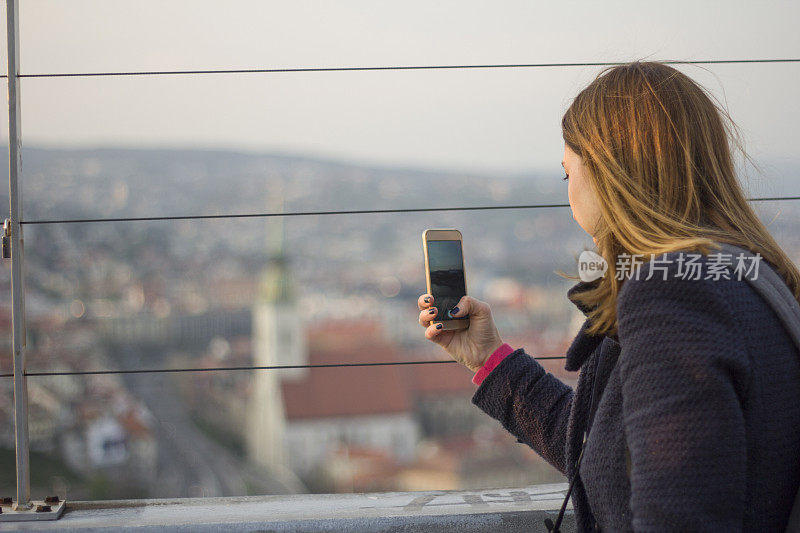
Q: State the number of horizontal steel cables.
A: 3